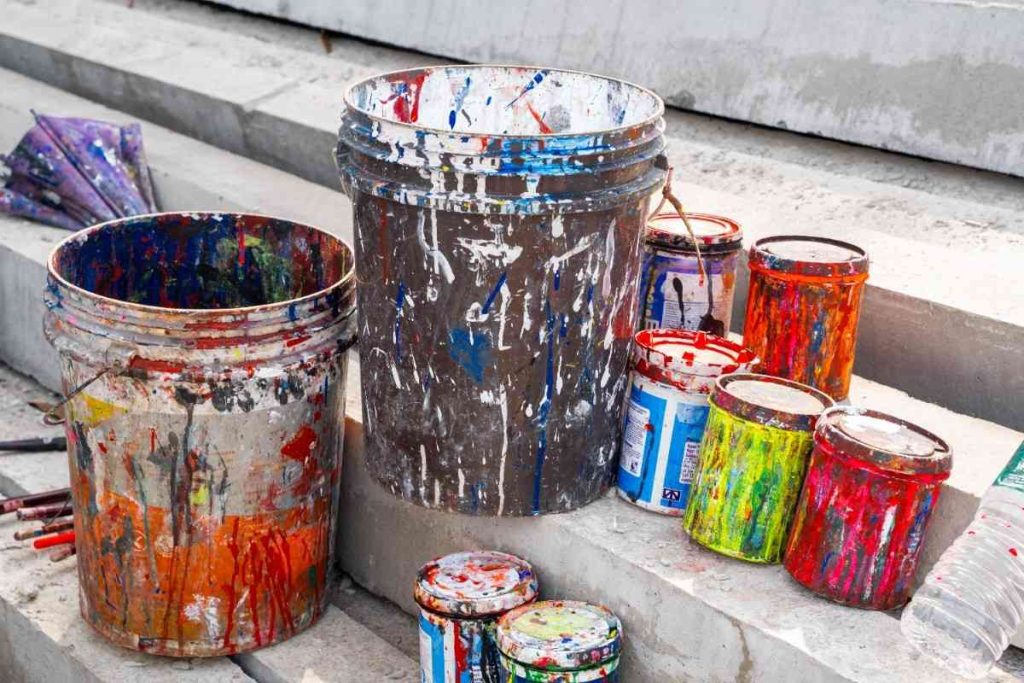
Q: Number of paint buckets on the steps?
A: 9